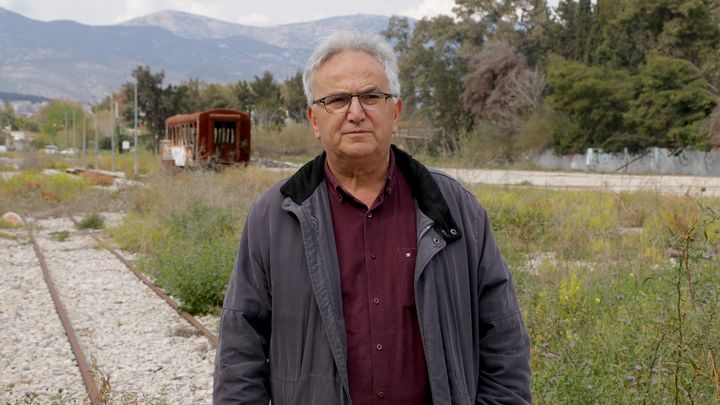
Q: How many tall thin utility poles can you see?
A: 6